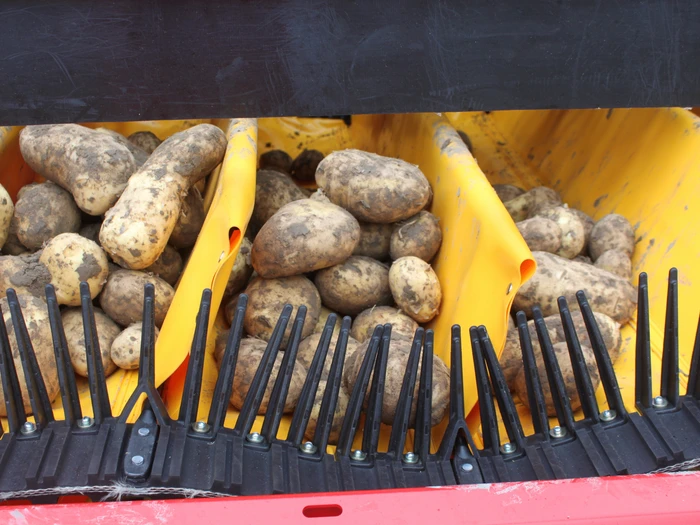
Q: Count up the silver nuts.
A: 11